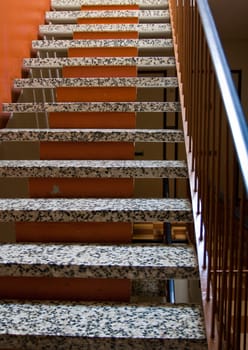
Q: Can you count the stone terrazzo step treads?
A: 12